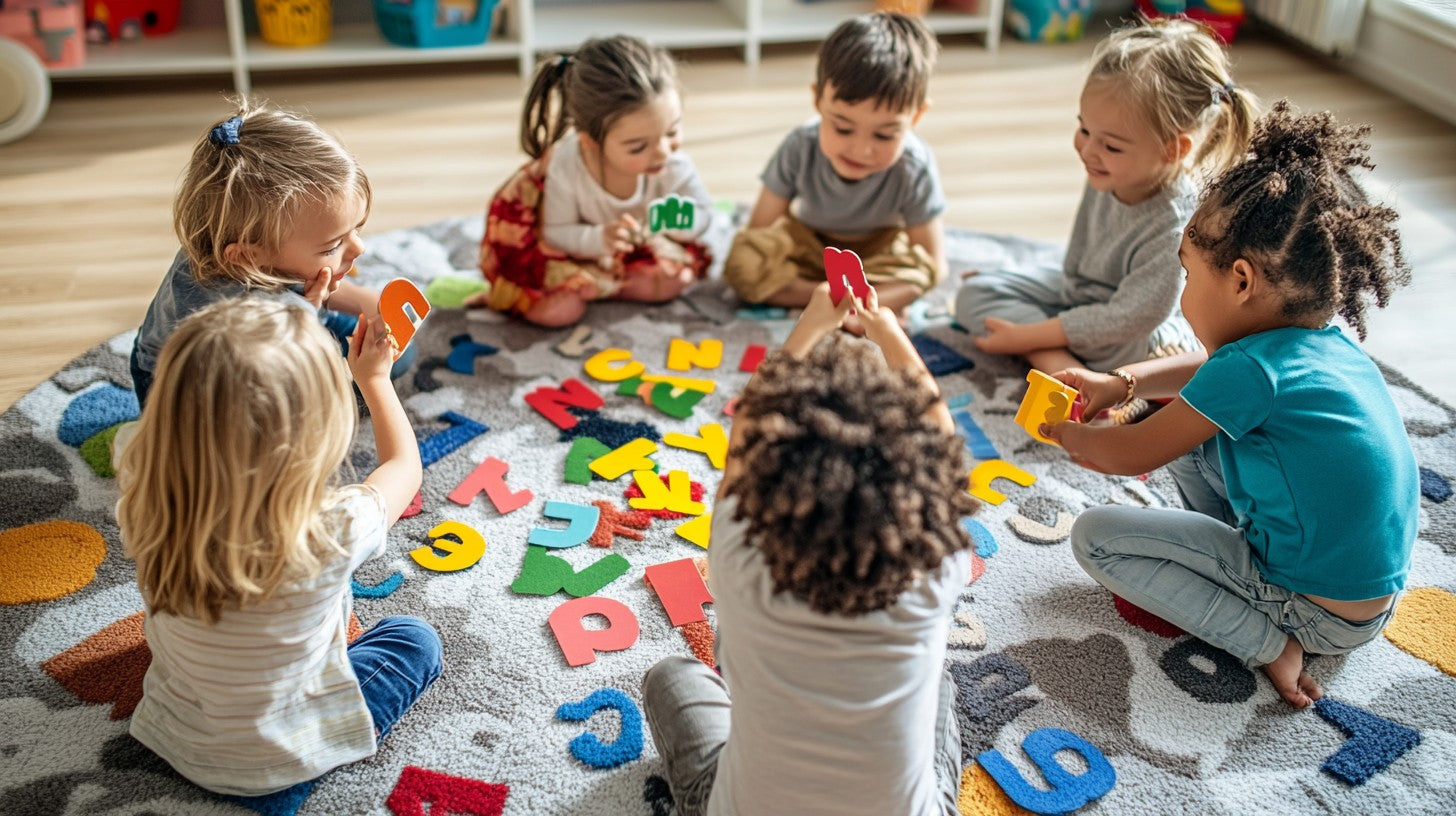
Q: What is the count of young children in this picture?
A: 7